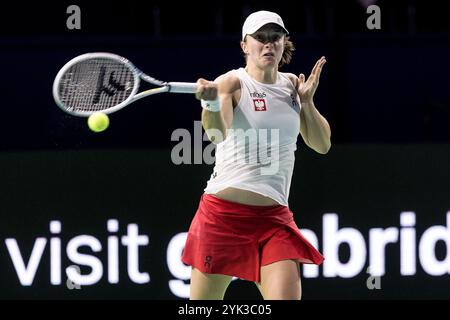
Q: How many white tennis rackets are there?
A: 1